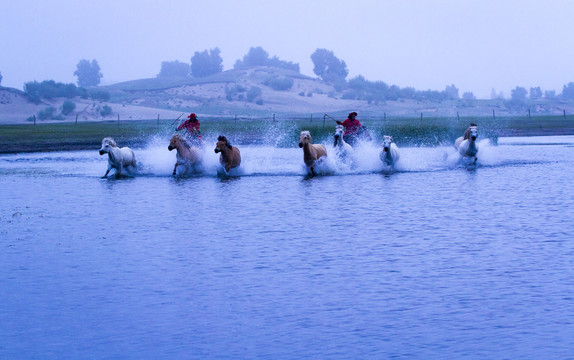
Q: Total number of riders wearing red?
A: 2